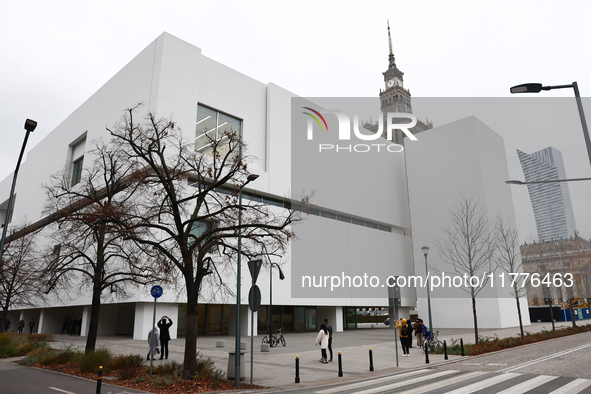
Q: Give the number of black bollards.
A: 7